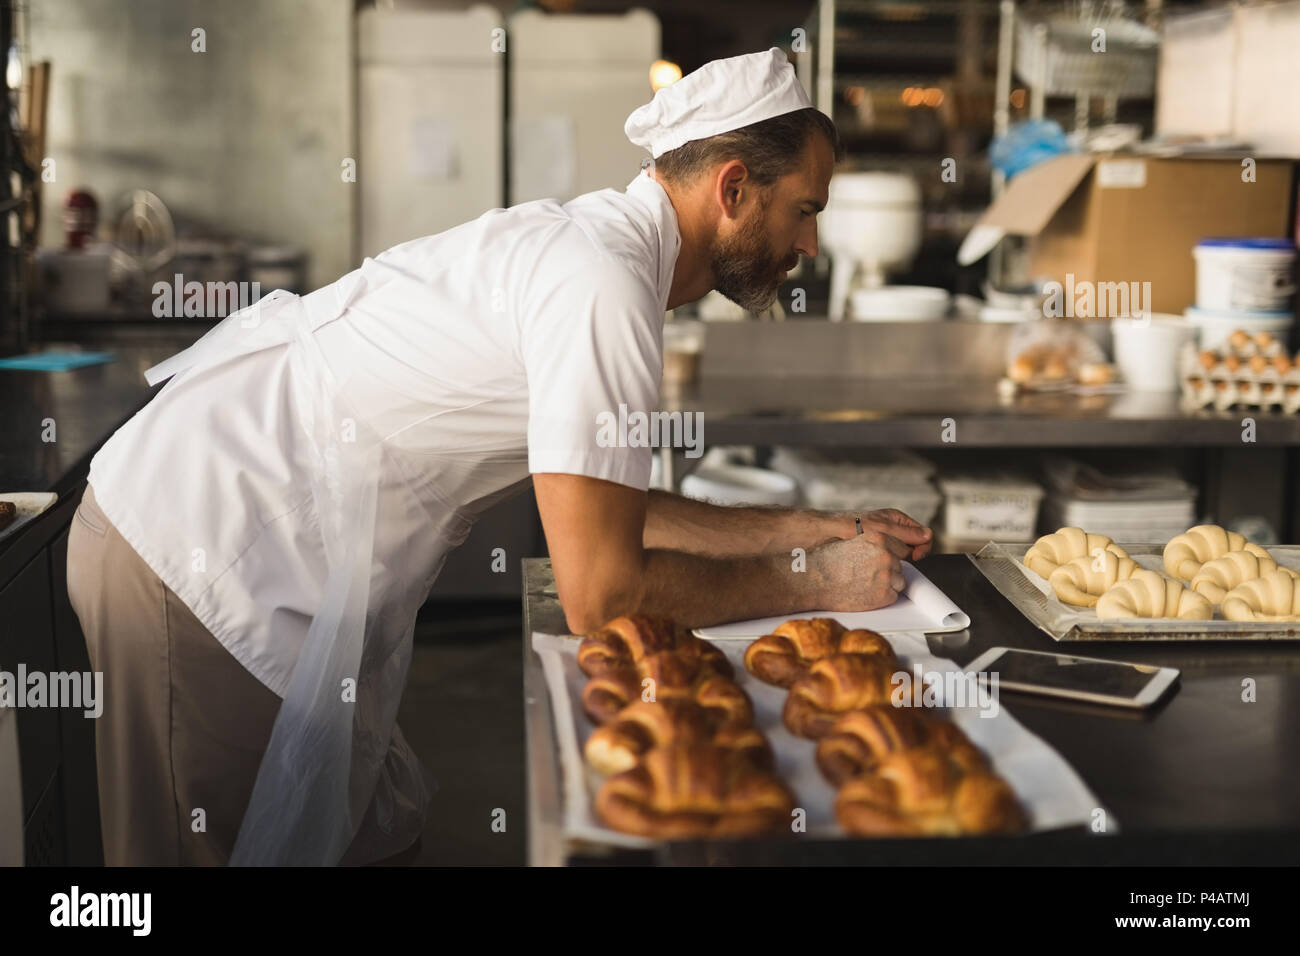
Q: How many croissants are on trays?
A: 14